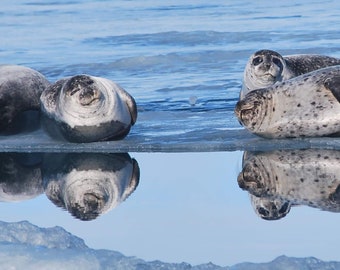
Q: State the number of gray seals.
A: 4